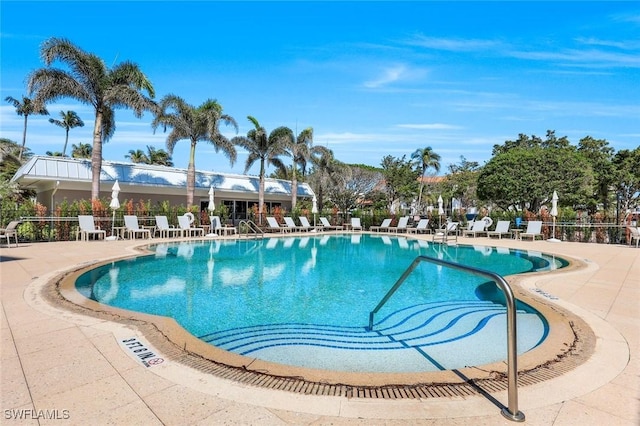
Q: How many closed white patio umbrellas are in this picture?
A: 5